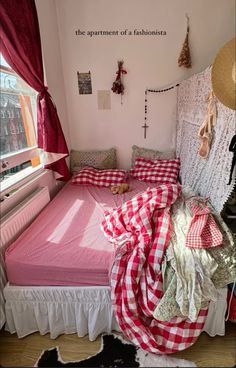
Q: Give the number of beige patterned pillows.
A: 2